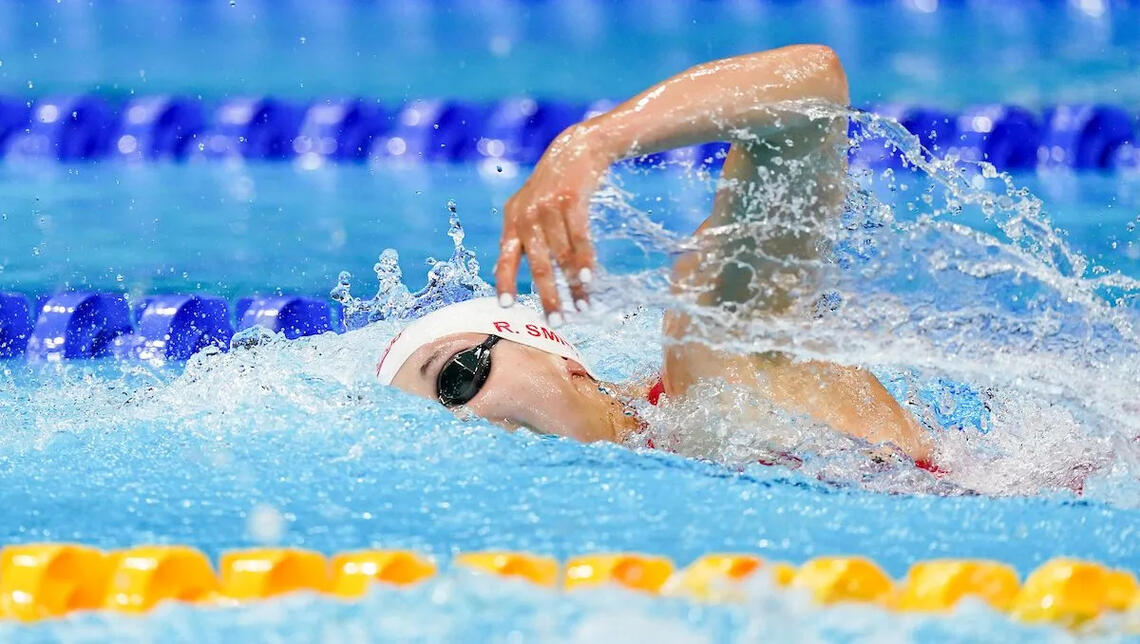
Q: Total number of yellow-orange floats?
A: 10